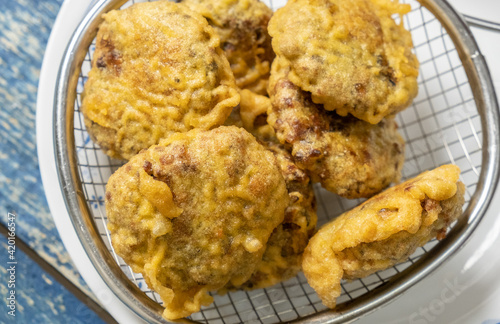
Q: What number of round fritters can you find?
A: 7